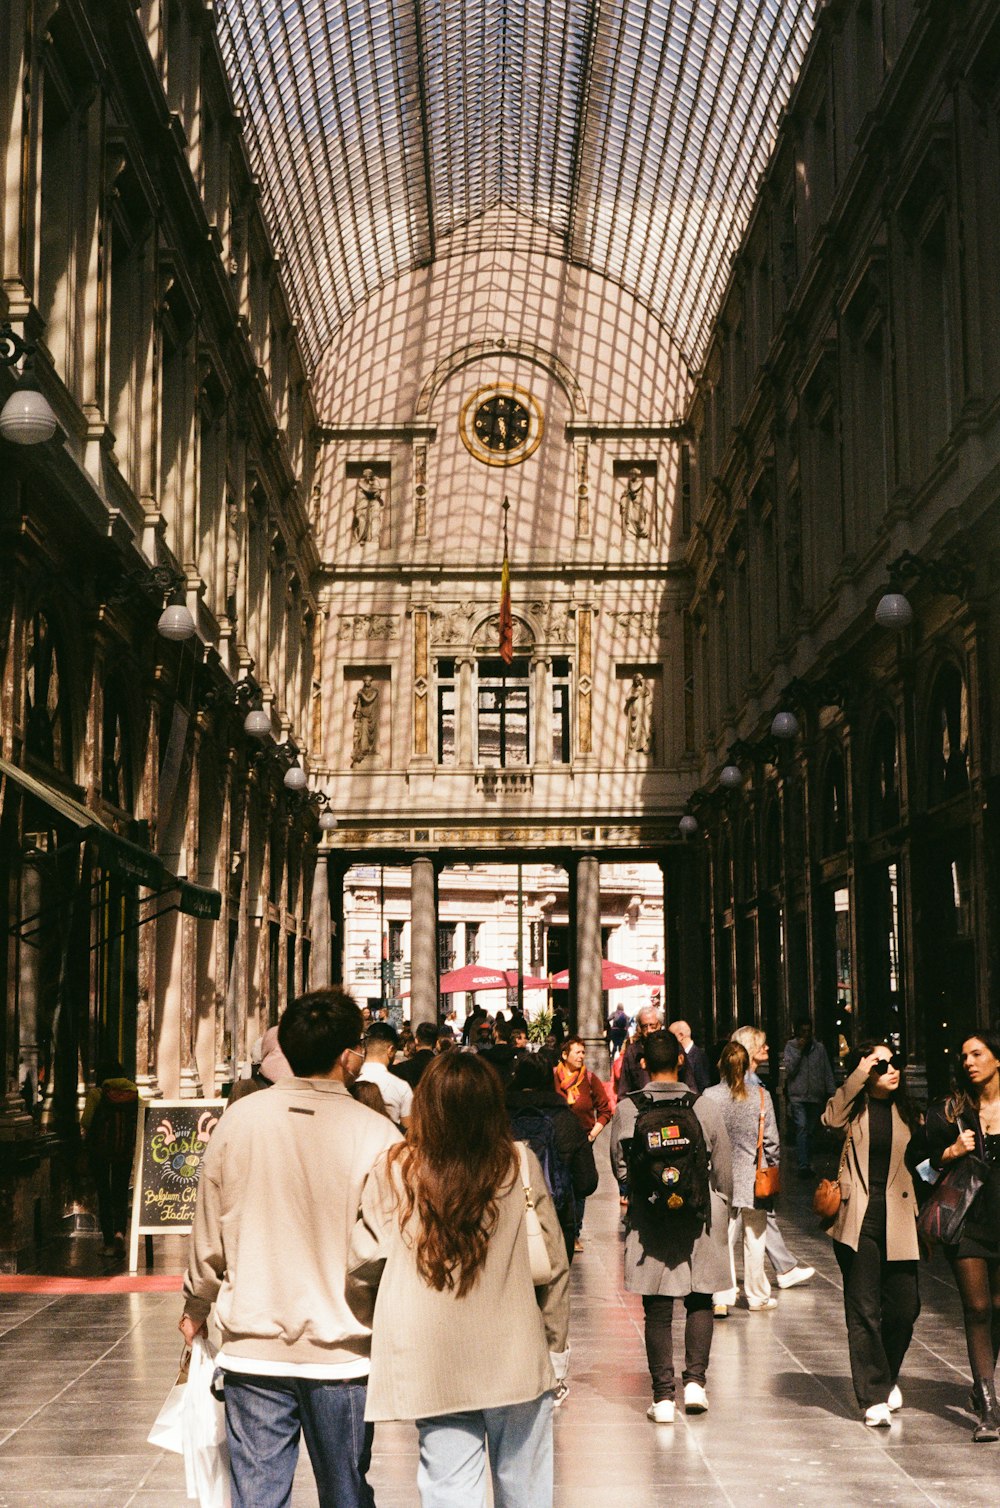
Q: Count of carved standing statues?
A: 4